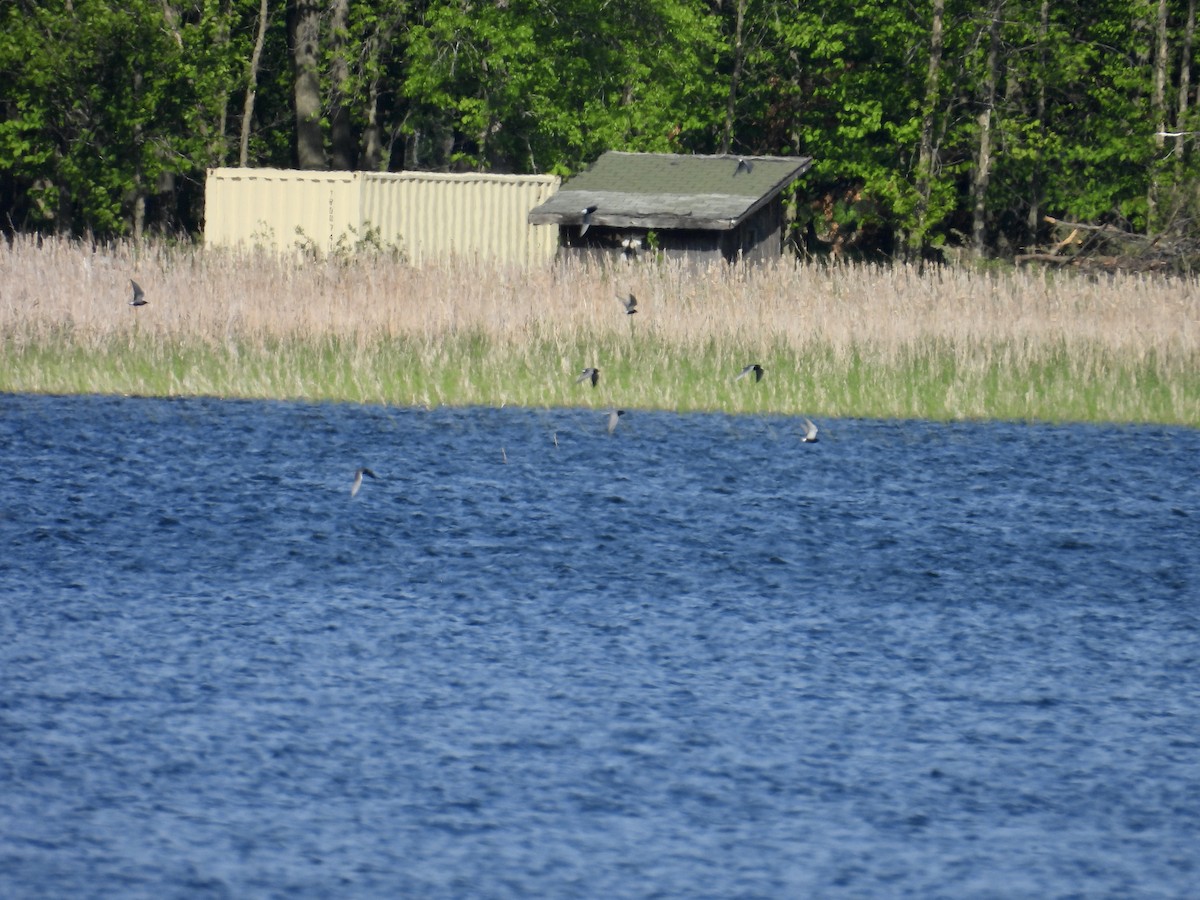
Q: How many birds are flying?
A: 9